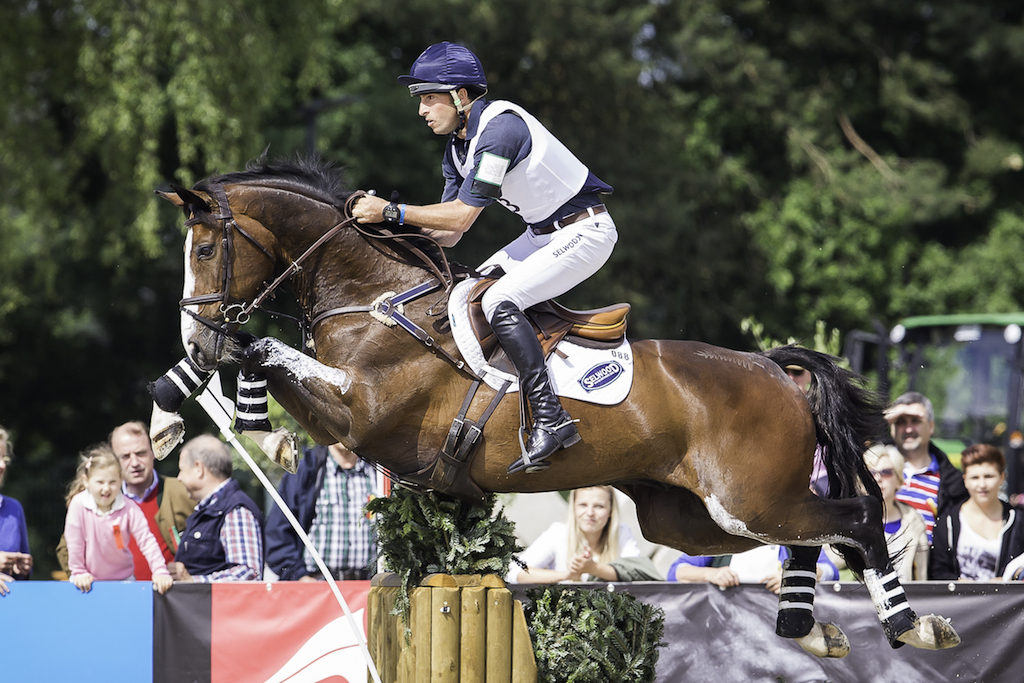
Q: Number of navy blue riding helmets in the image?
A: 1